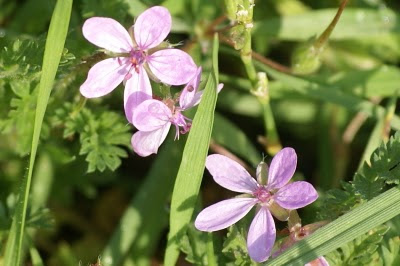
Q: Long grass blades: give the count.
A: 3